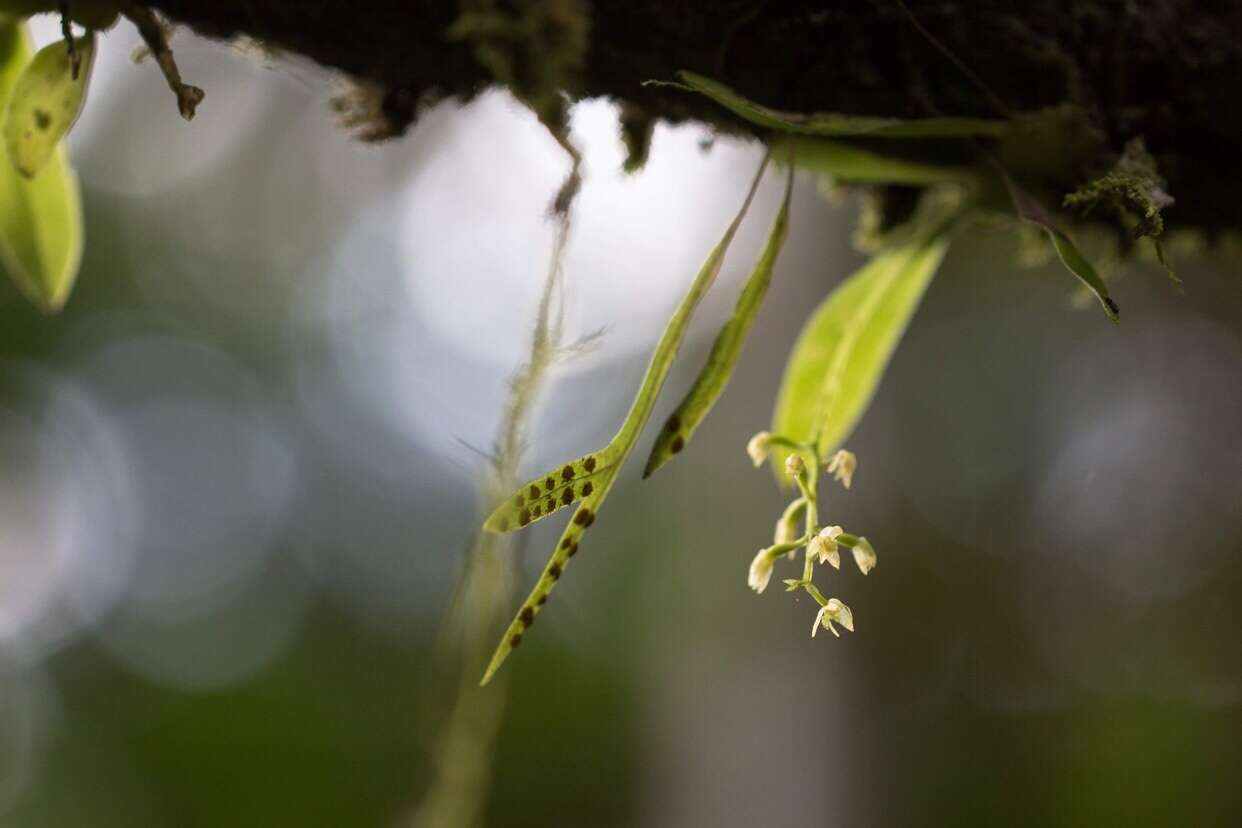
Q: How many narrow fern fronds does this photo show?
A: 2